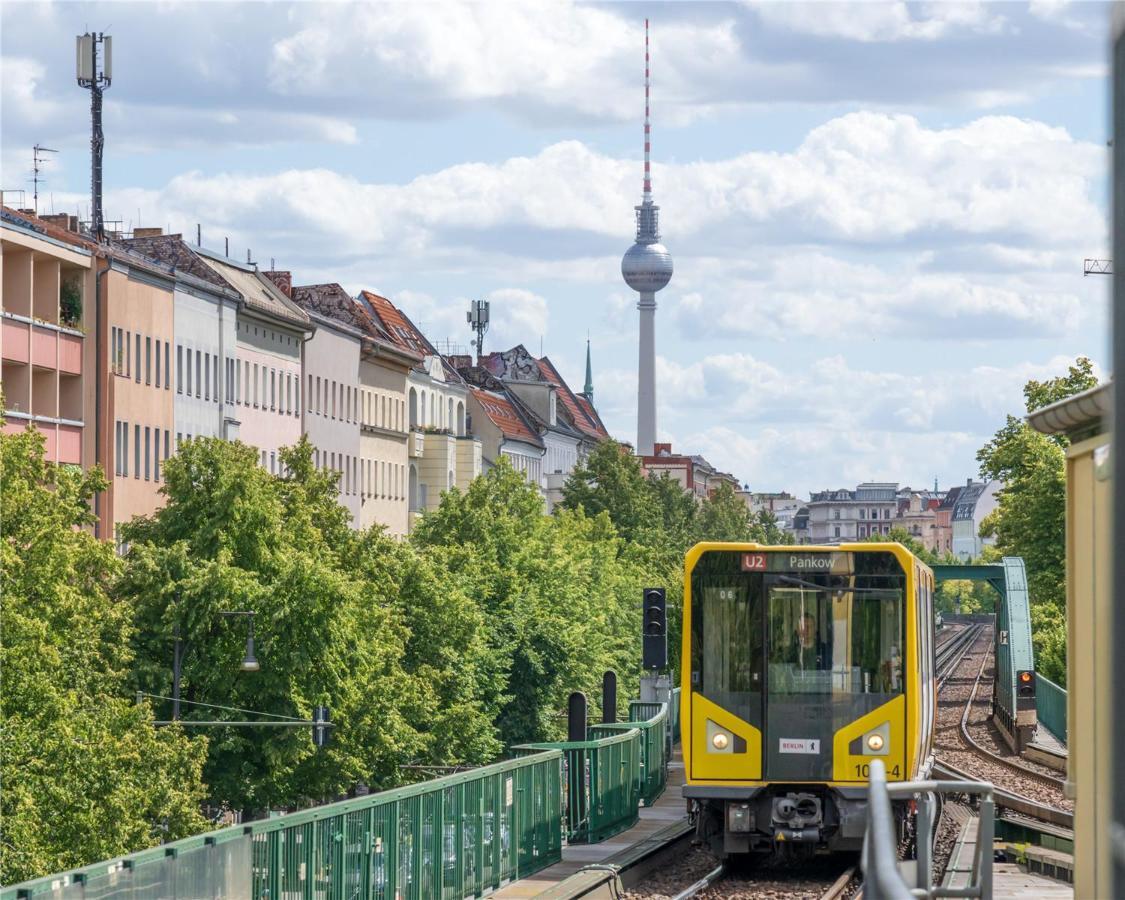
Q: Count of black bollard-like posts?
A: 2